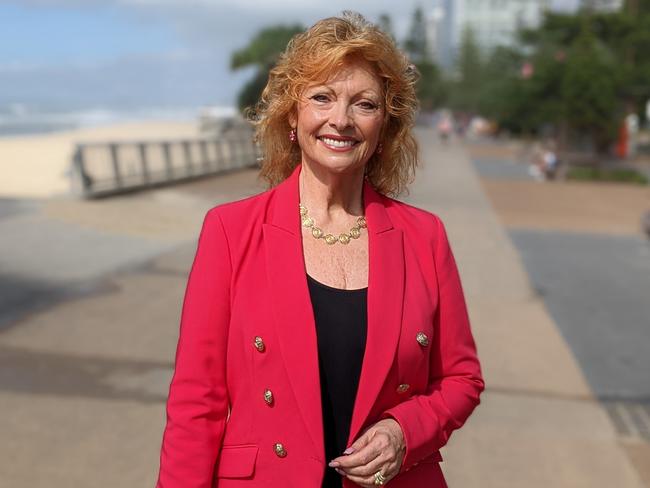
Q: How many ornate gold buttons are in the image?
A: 5